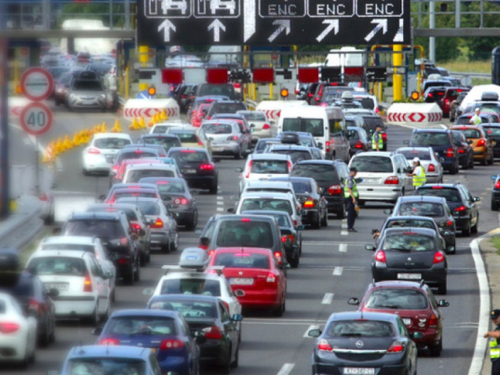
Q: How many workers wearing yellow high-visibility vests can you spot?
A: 5